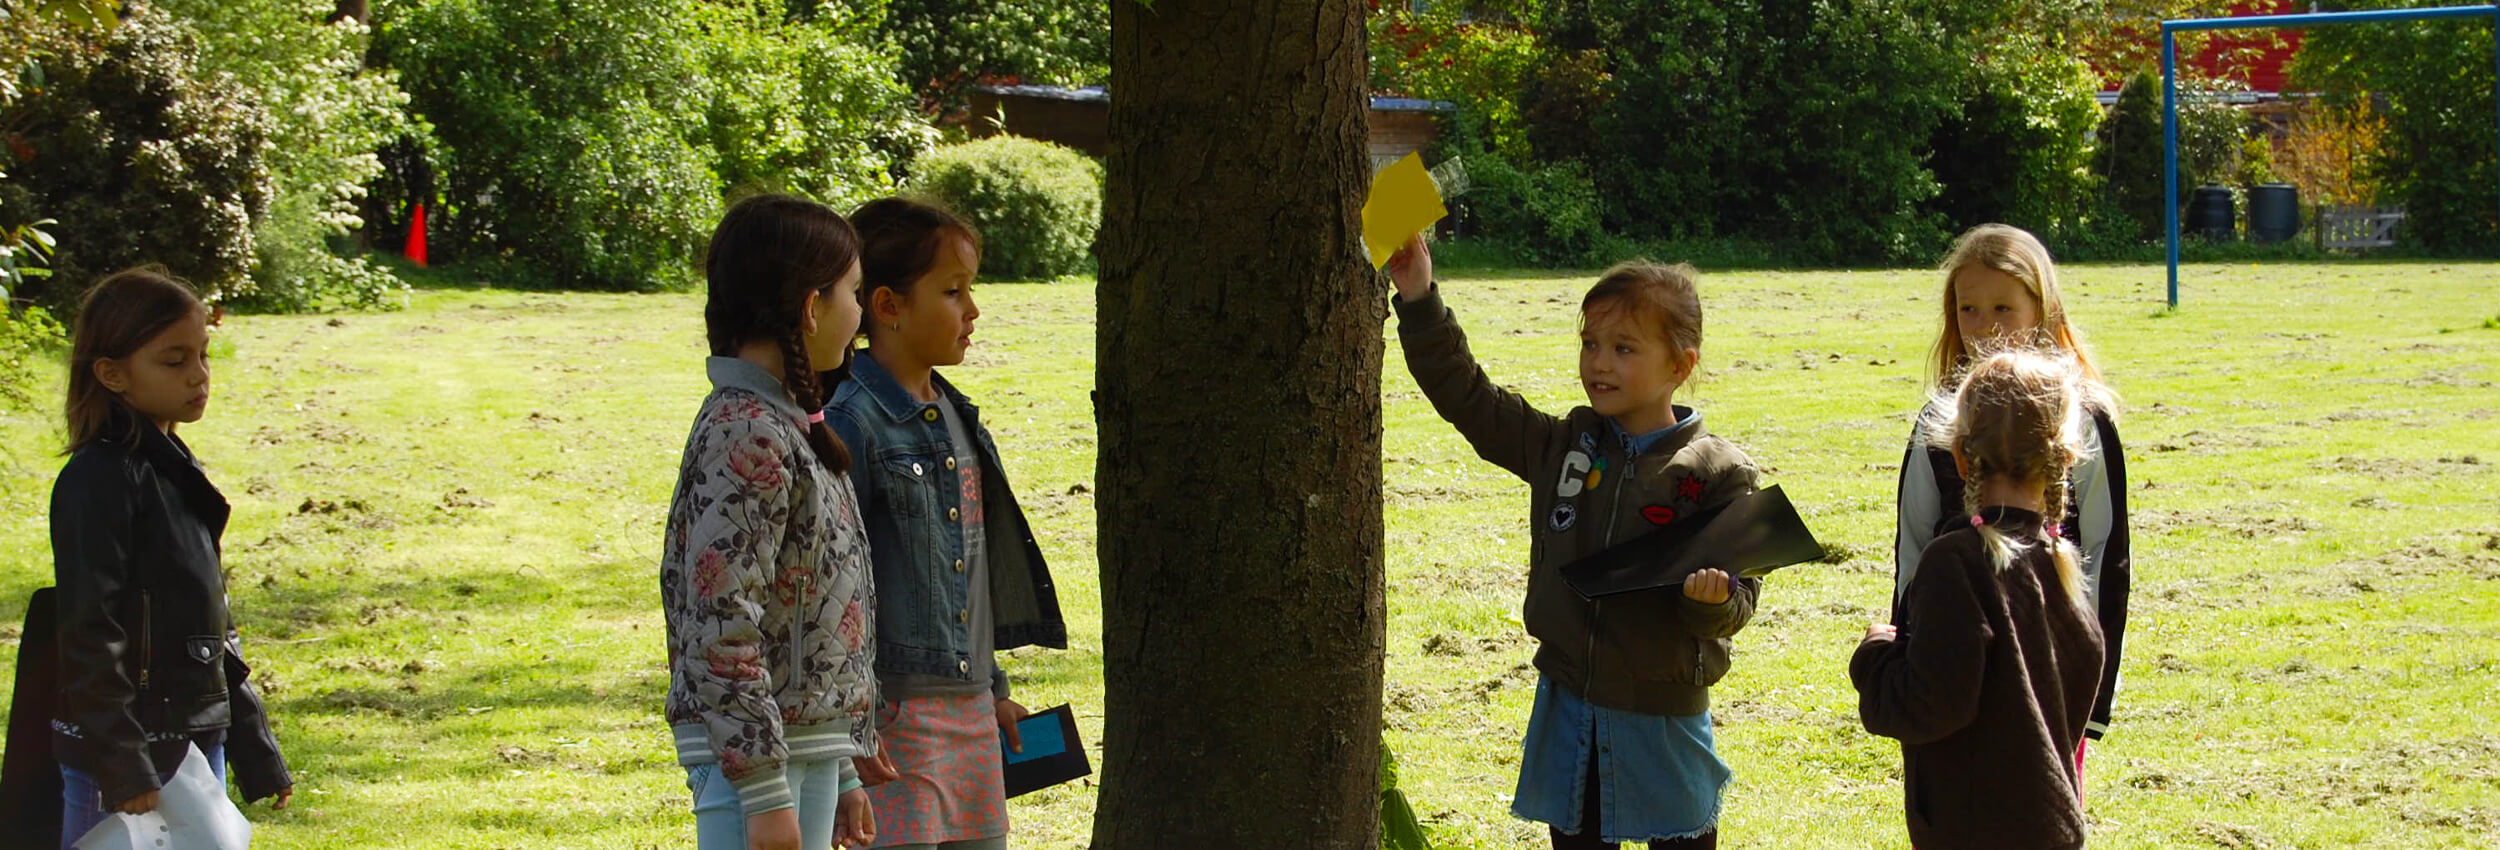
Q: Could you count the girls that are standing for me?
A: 6